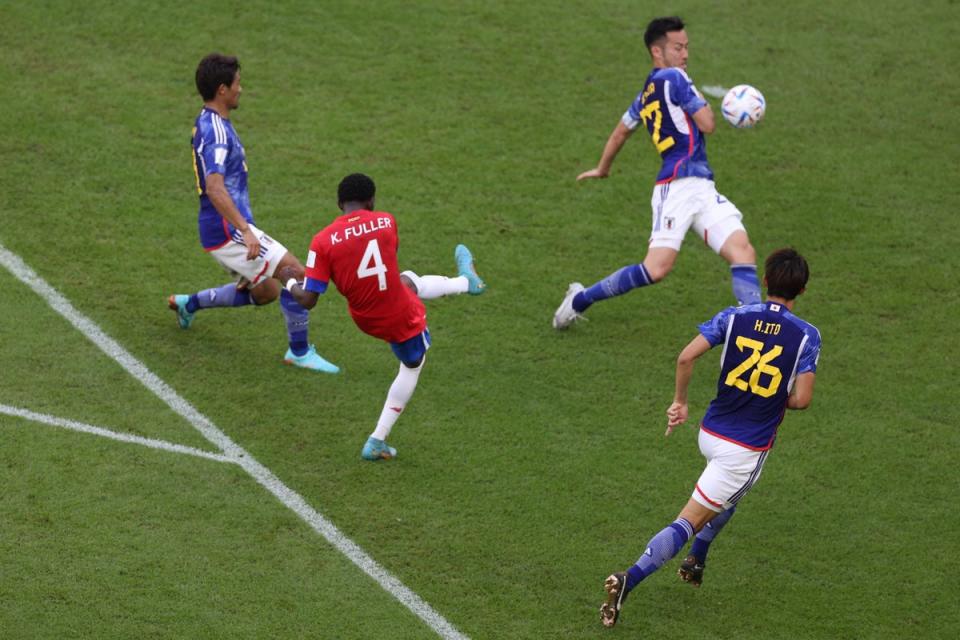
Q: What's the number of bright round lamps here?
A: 0